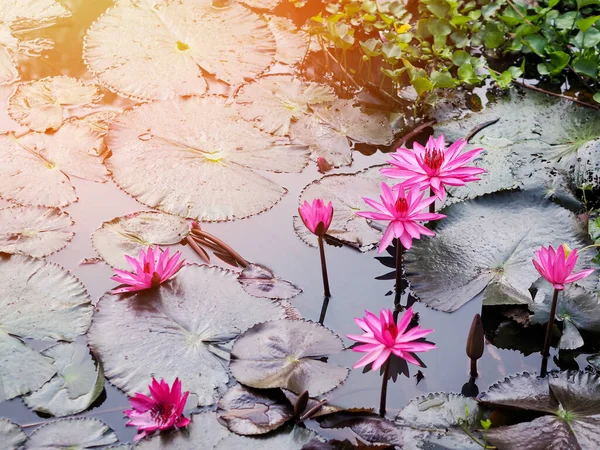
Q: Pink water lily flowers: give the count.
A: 7